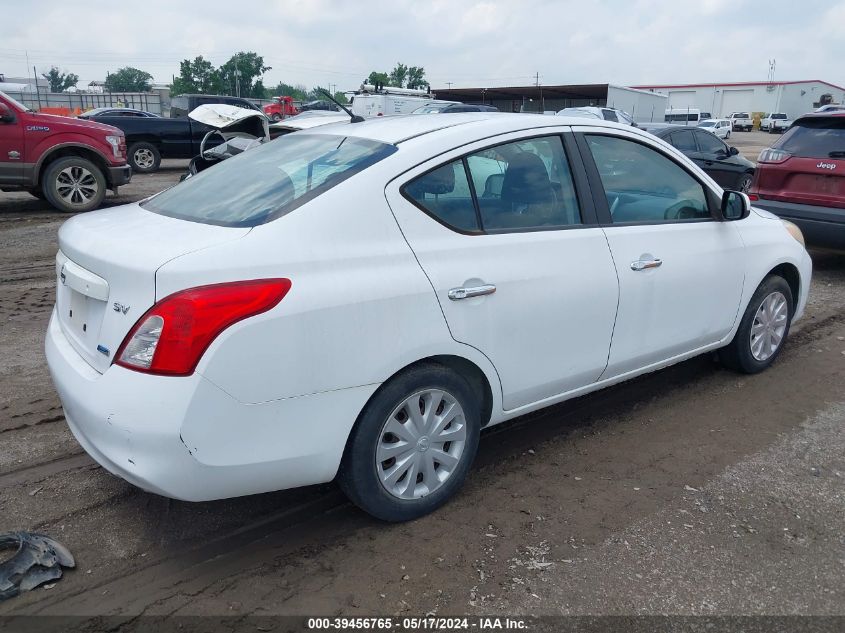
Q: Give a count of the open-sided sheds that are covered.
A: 1